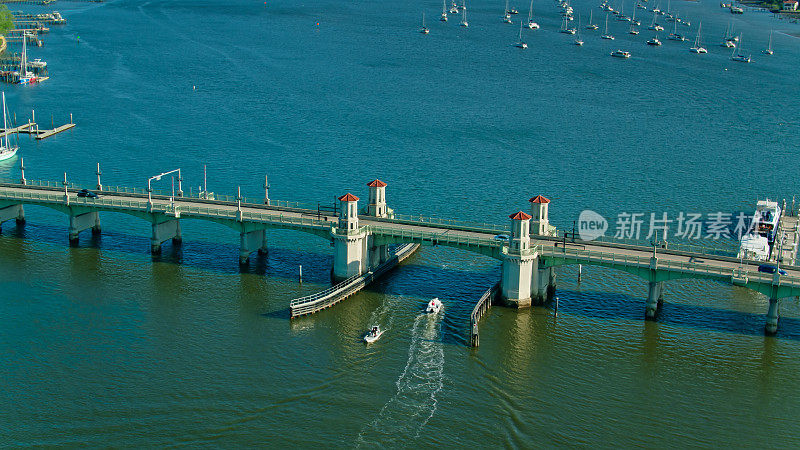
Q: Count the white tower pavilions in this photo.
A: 4